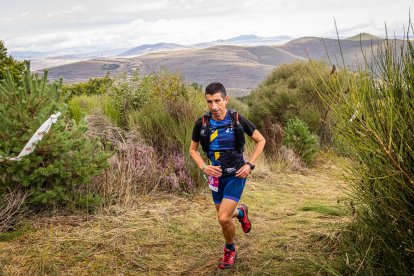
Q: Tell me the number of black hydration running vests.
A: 1